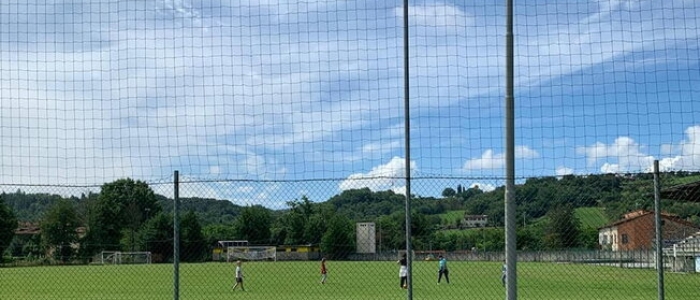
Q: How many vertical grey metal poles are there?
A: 4